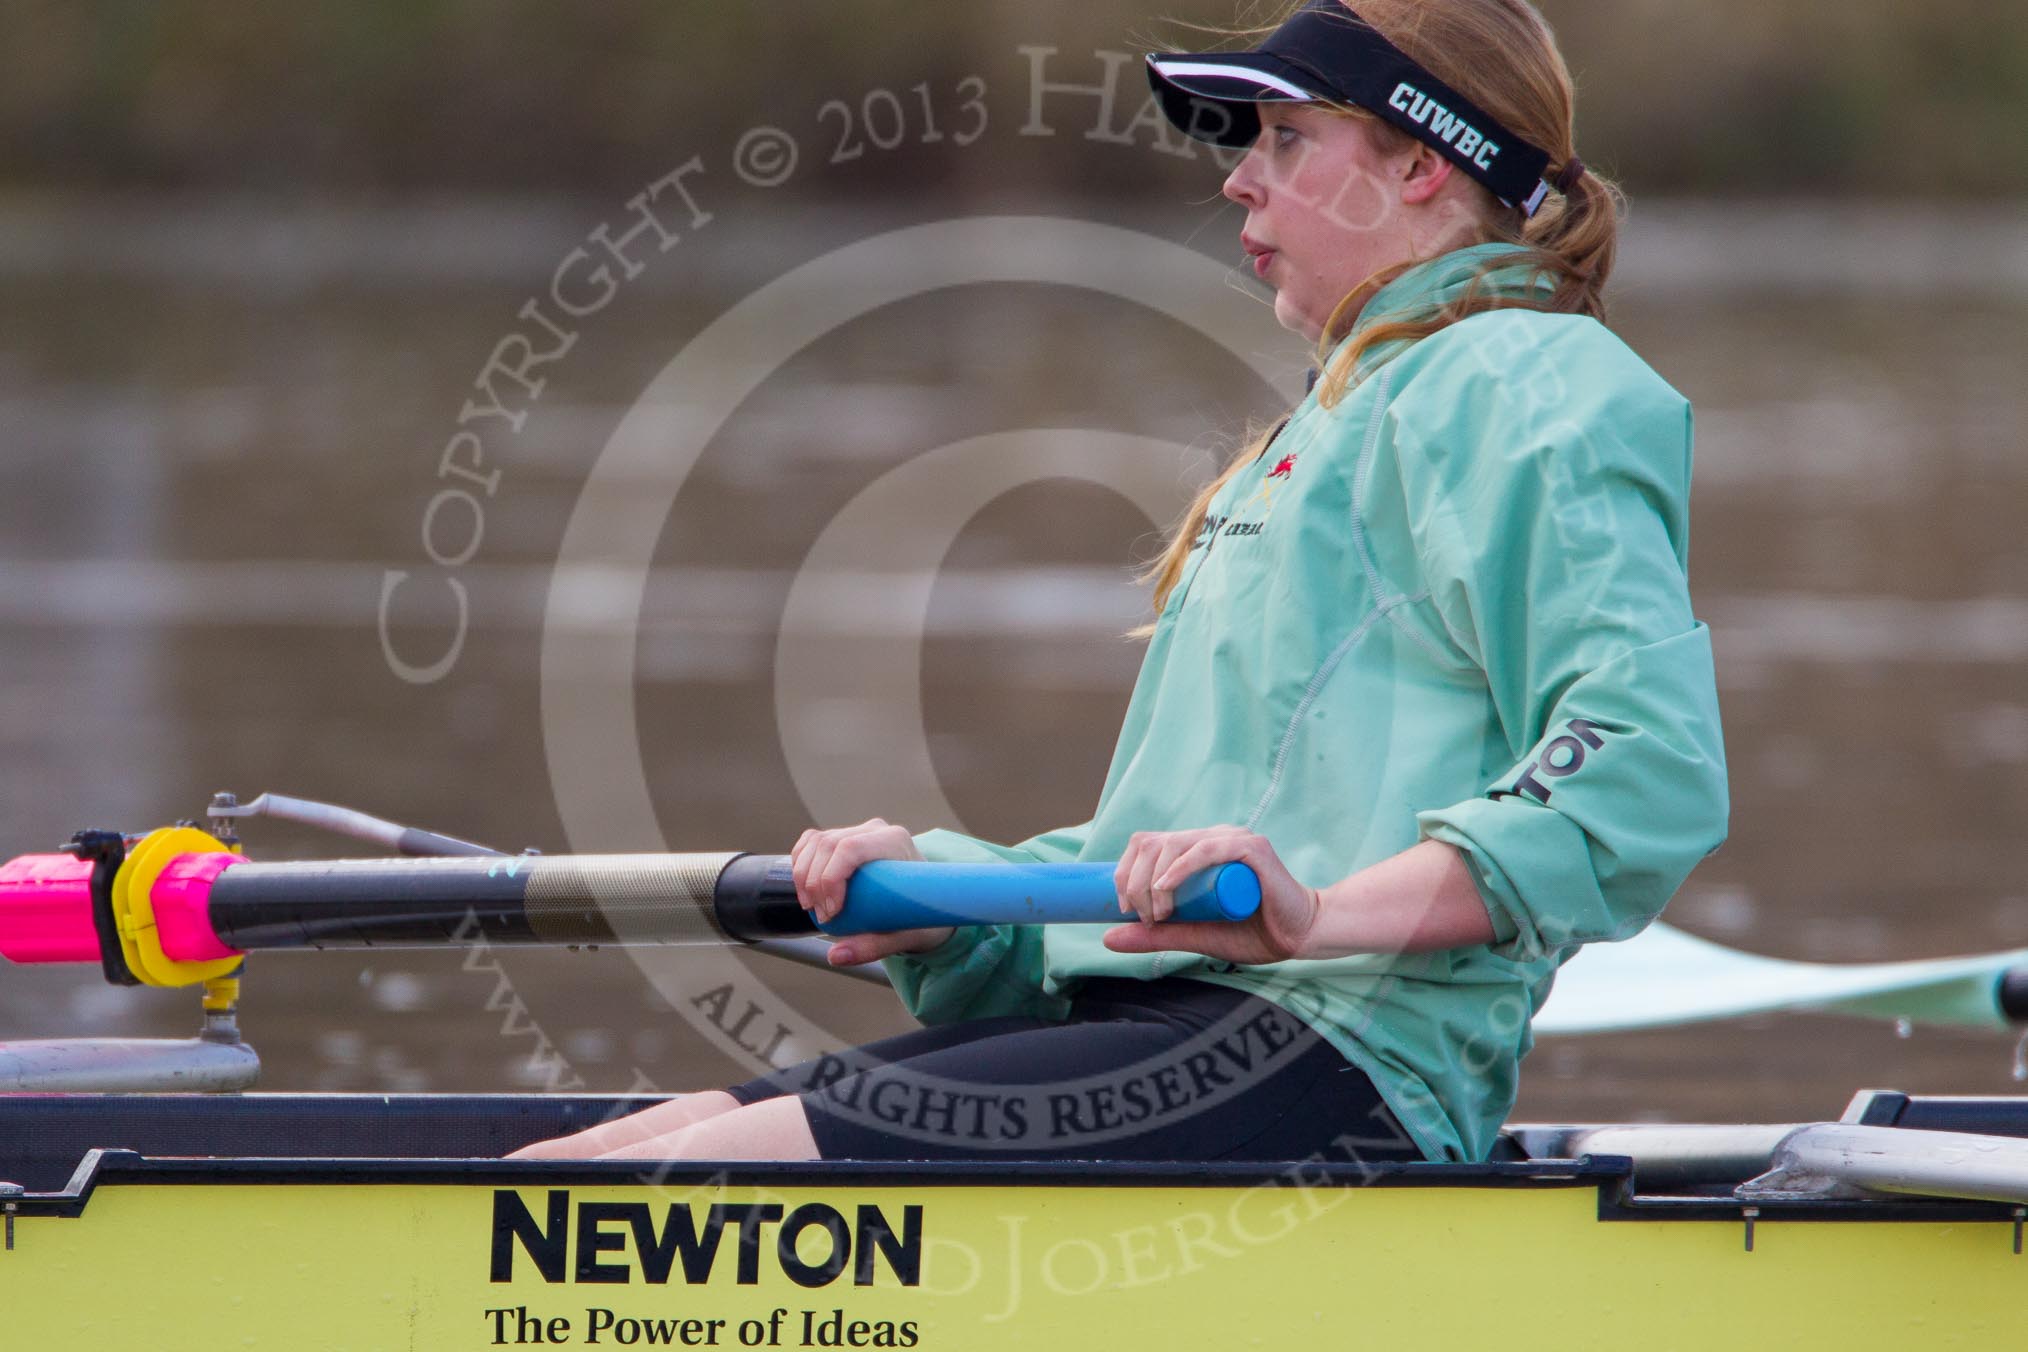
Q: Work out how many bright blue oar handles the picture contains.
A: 1